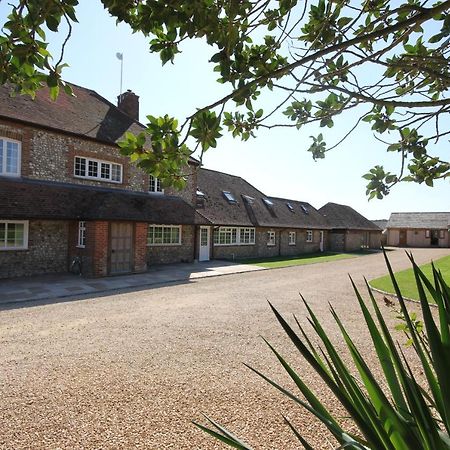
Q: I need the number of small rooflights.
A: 6